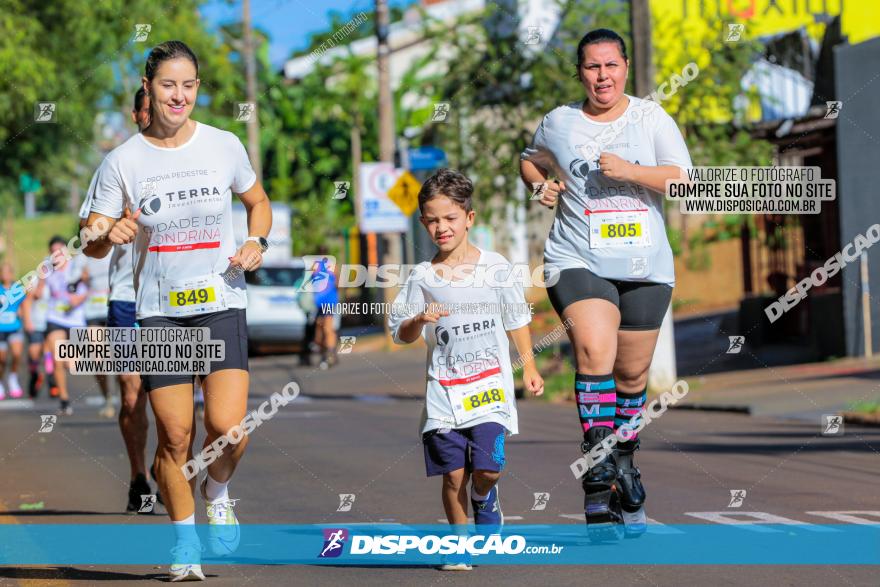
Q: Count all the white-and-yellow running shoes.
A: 2